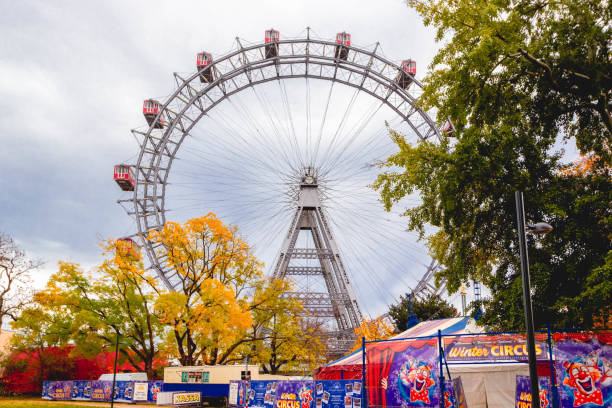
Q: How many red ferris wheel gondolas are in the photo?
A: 8